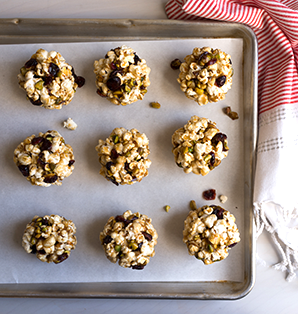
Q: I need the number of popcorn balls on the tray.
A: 9